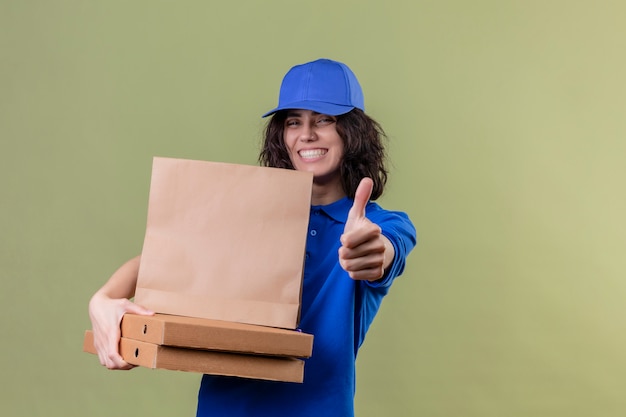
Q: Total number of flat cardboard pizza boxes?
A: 2